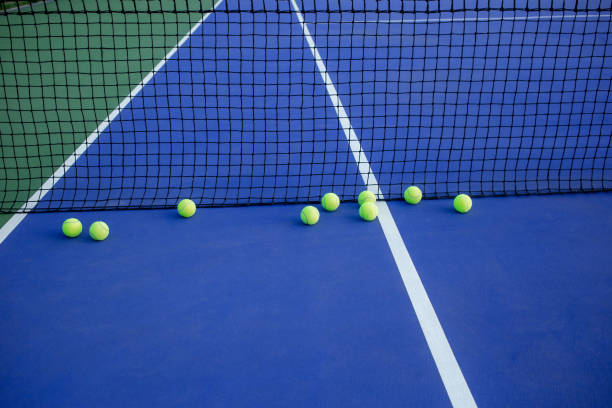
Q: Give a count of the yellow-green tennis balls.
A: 9